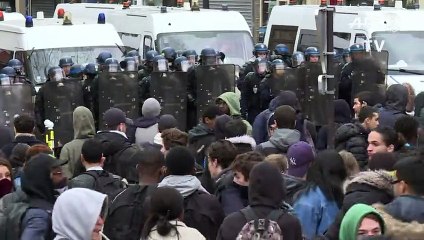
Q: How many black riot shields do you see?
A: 8